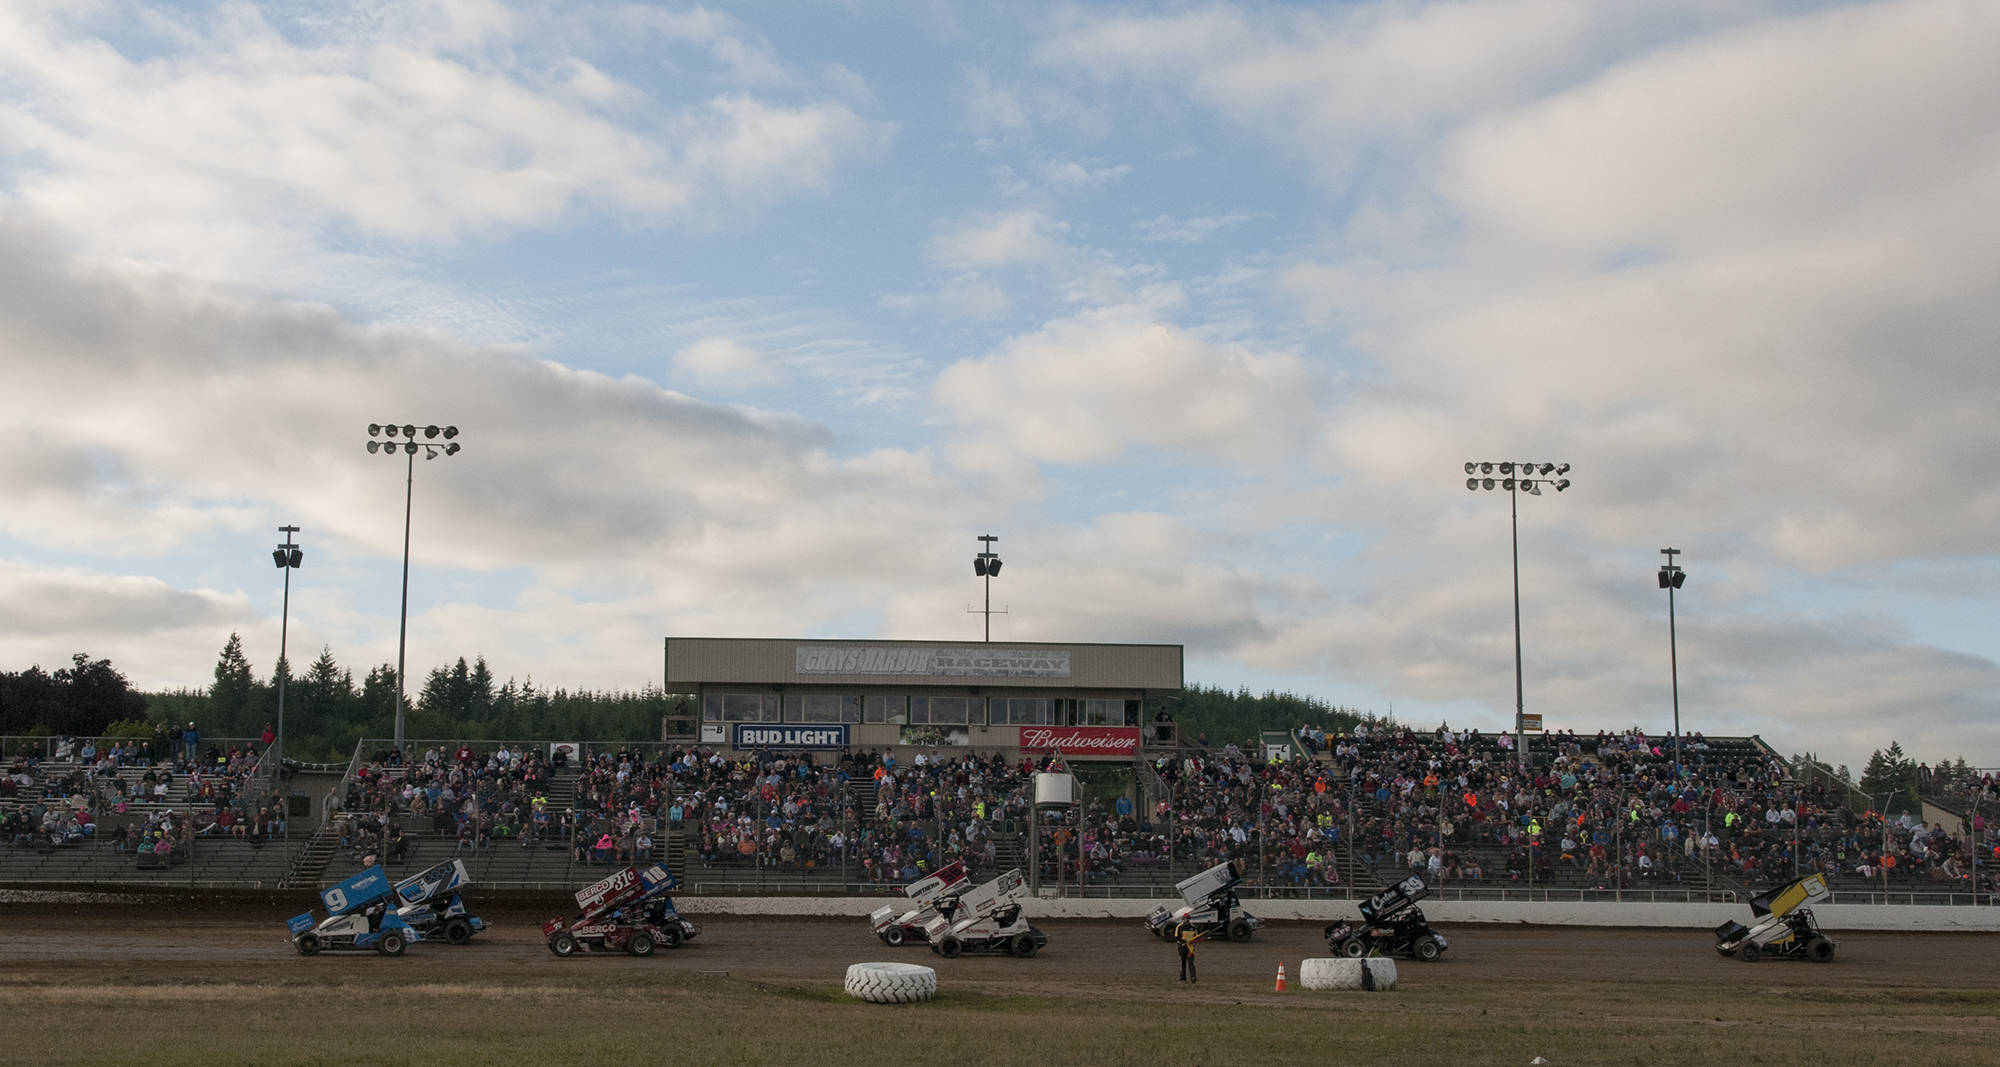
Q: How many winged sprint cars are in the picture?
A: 9